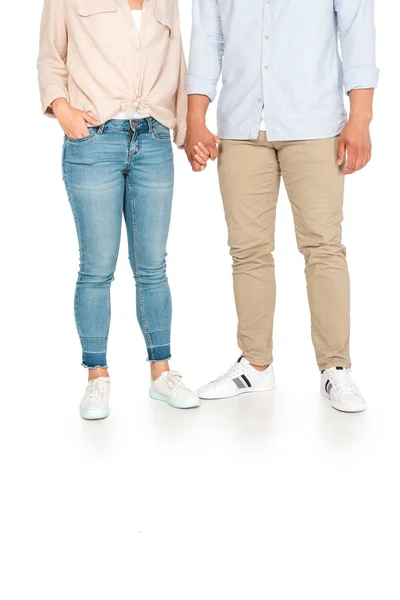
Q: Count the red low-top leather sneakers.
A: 0